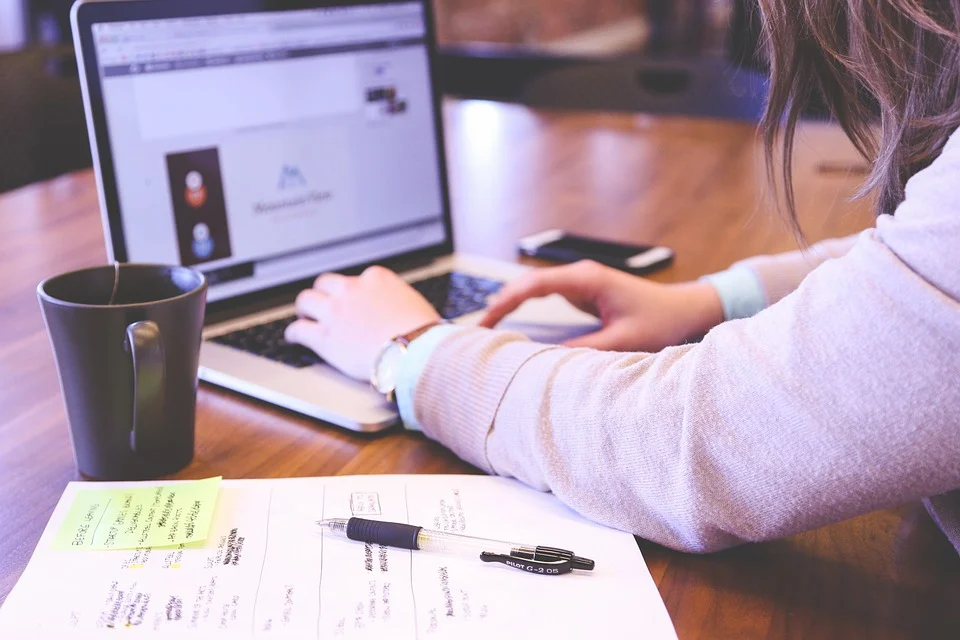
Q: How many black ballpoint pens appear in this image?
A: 1